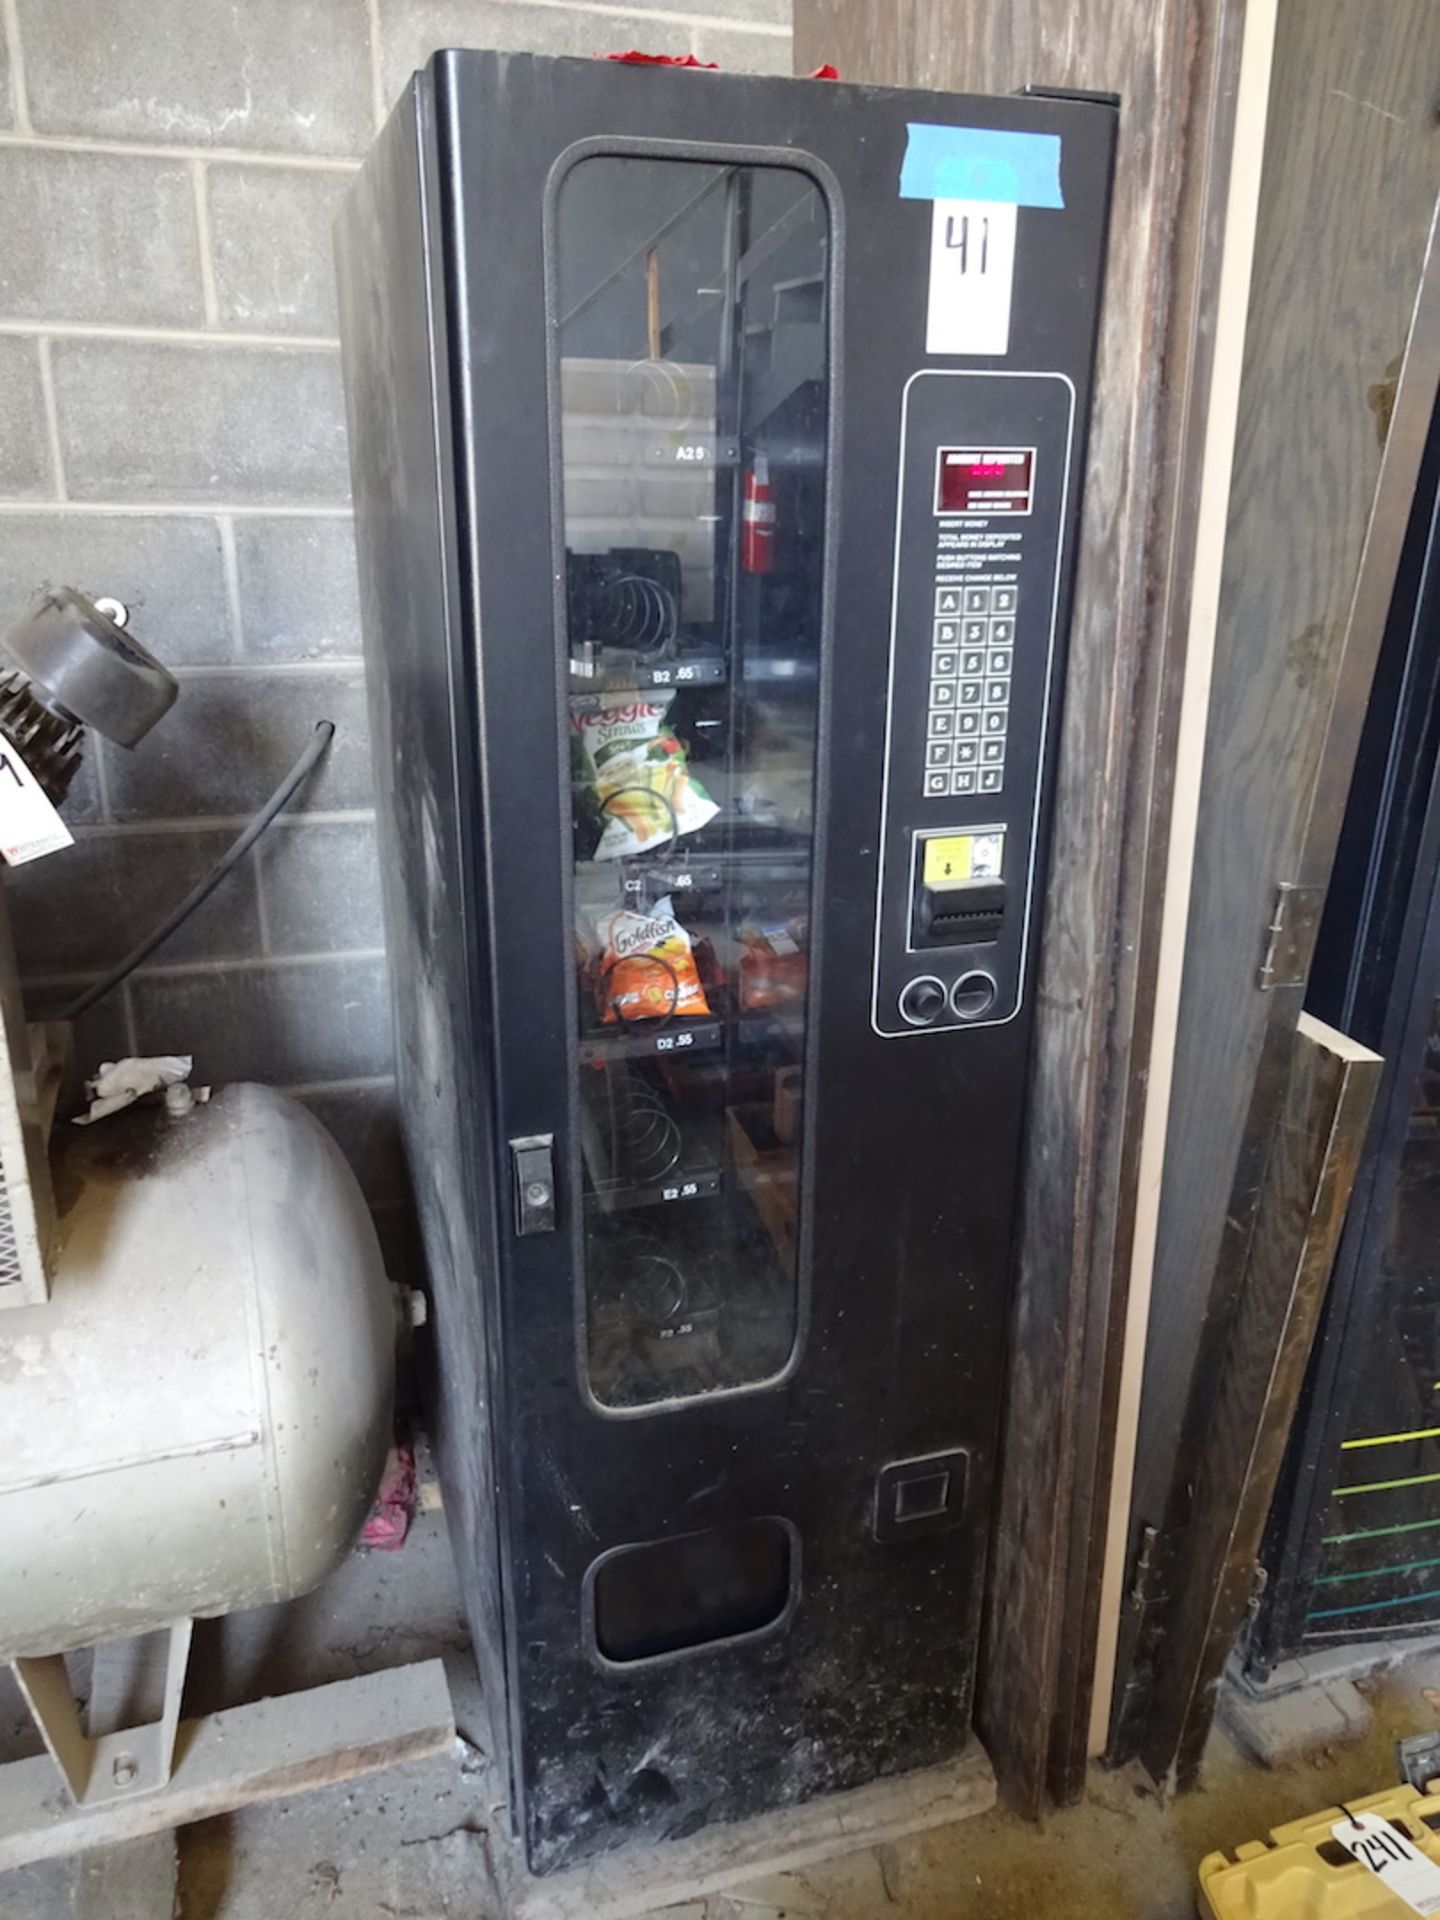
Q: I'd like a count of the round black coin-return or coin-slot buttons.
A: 2